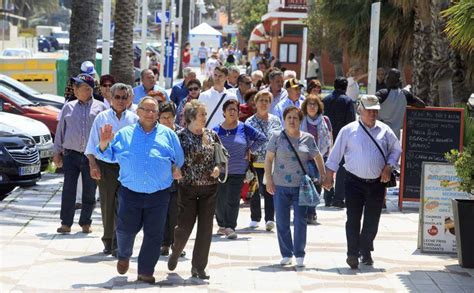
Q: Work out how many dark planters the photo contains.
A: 1